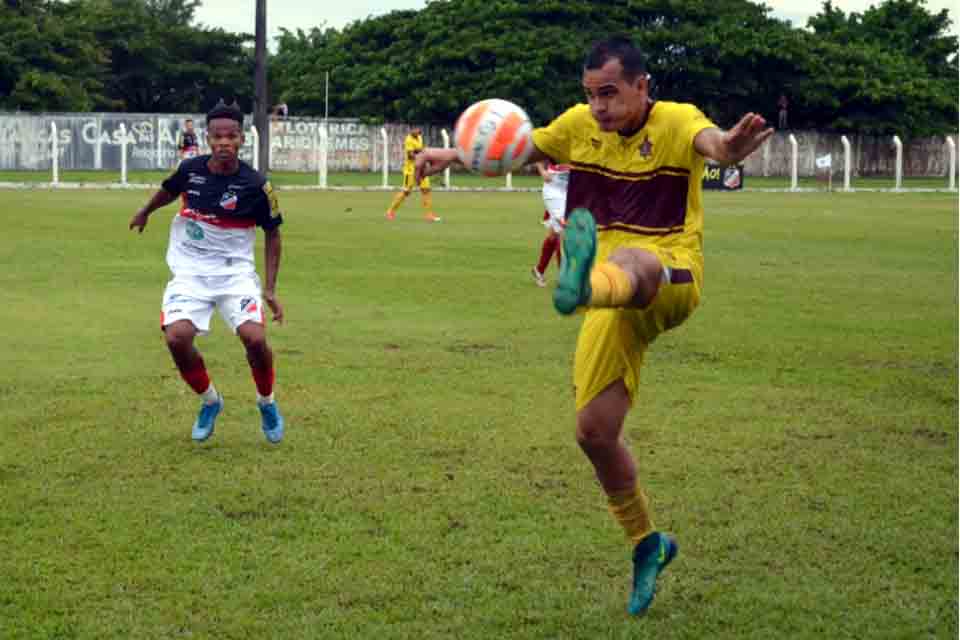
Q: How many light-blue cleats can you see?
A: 2